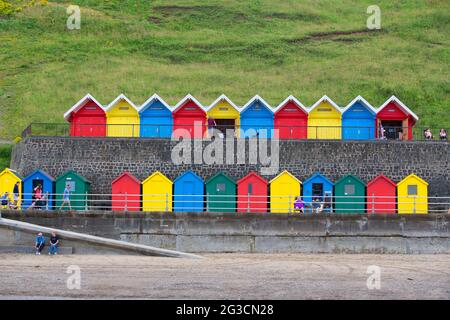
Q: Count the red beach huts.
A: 7